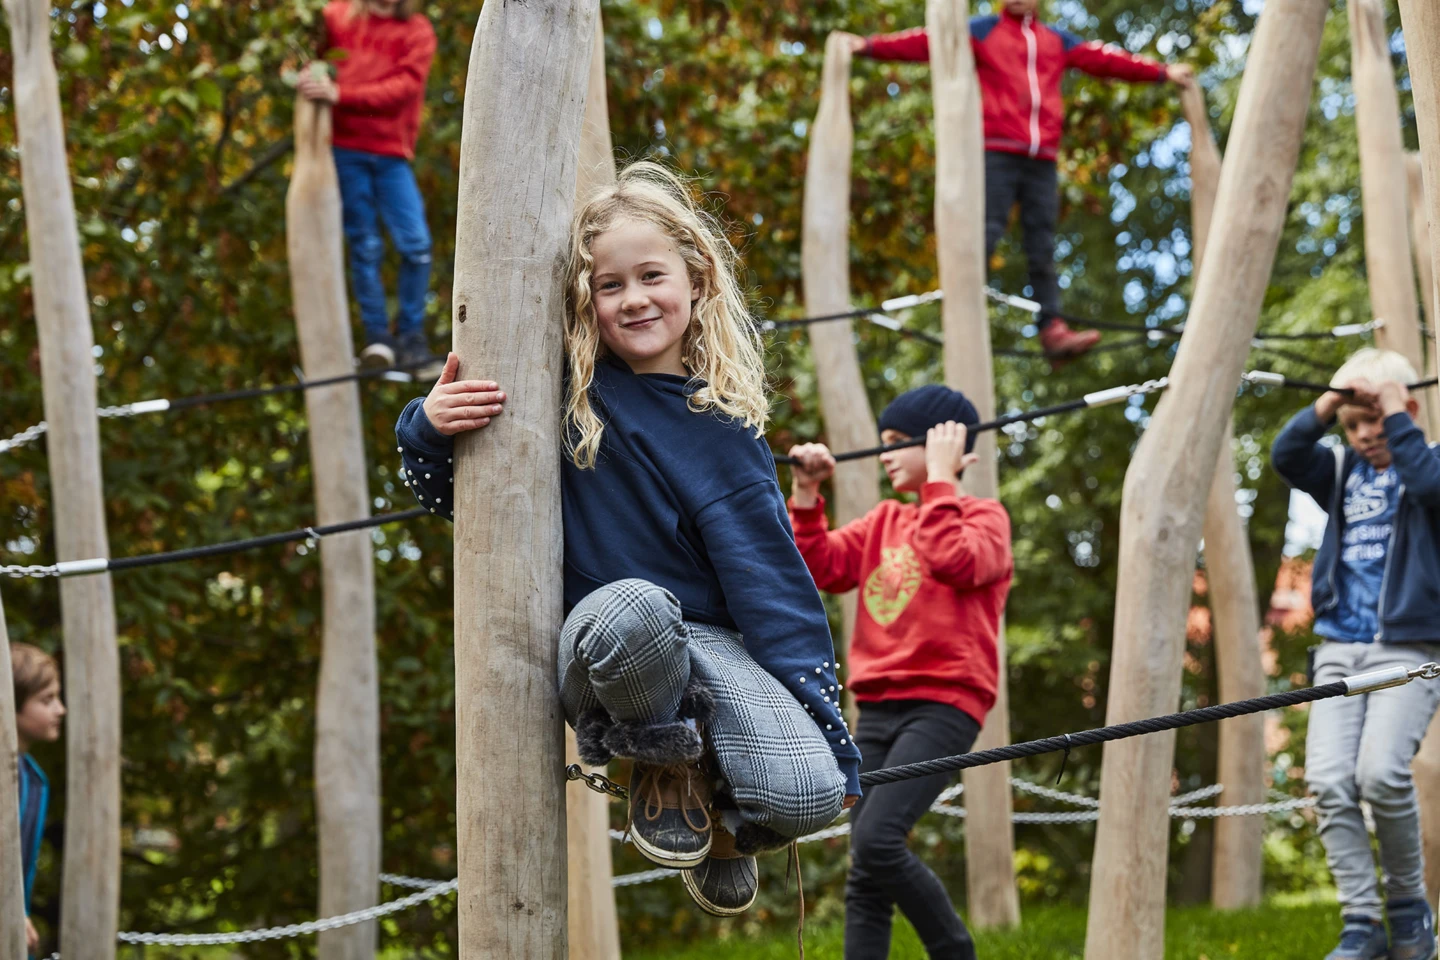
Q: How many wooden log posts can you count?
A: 12